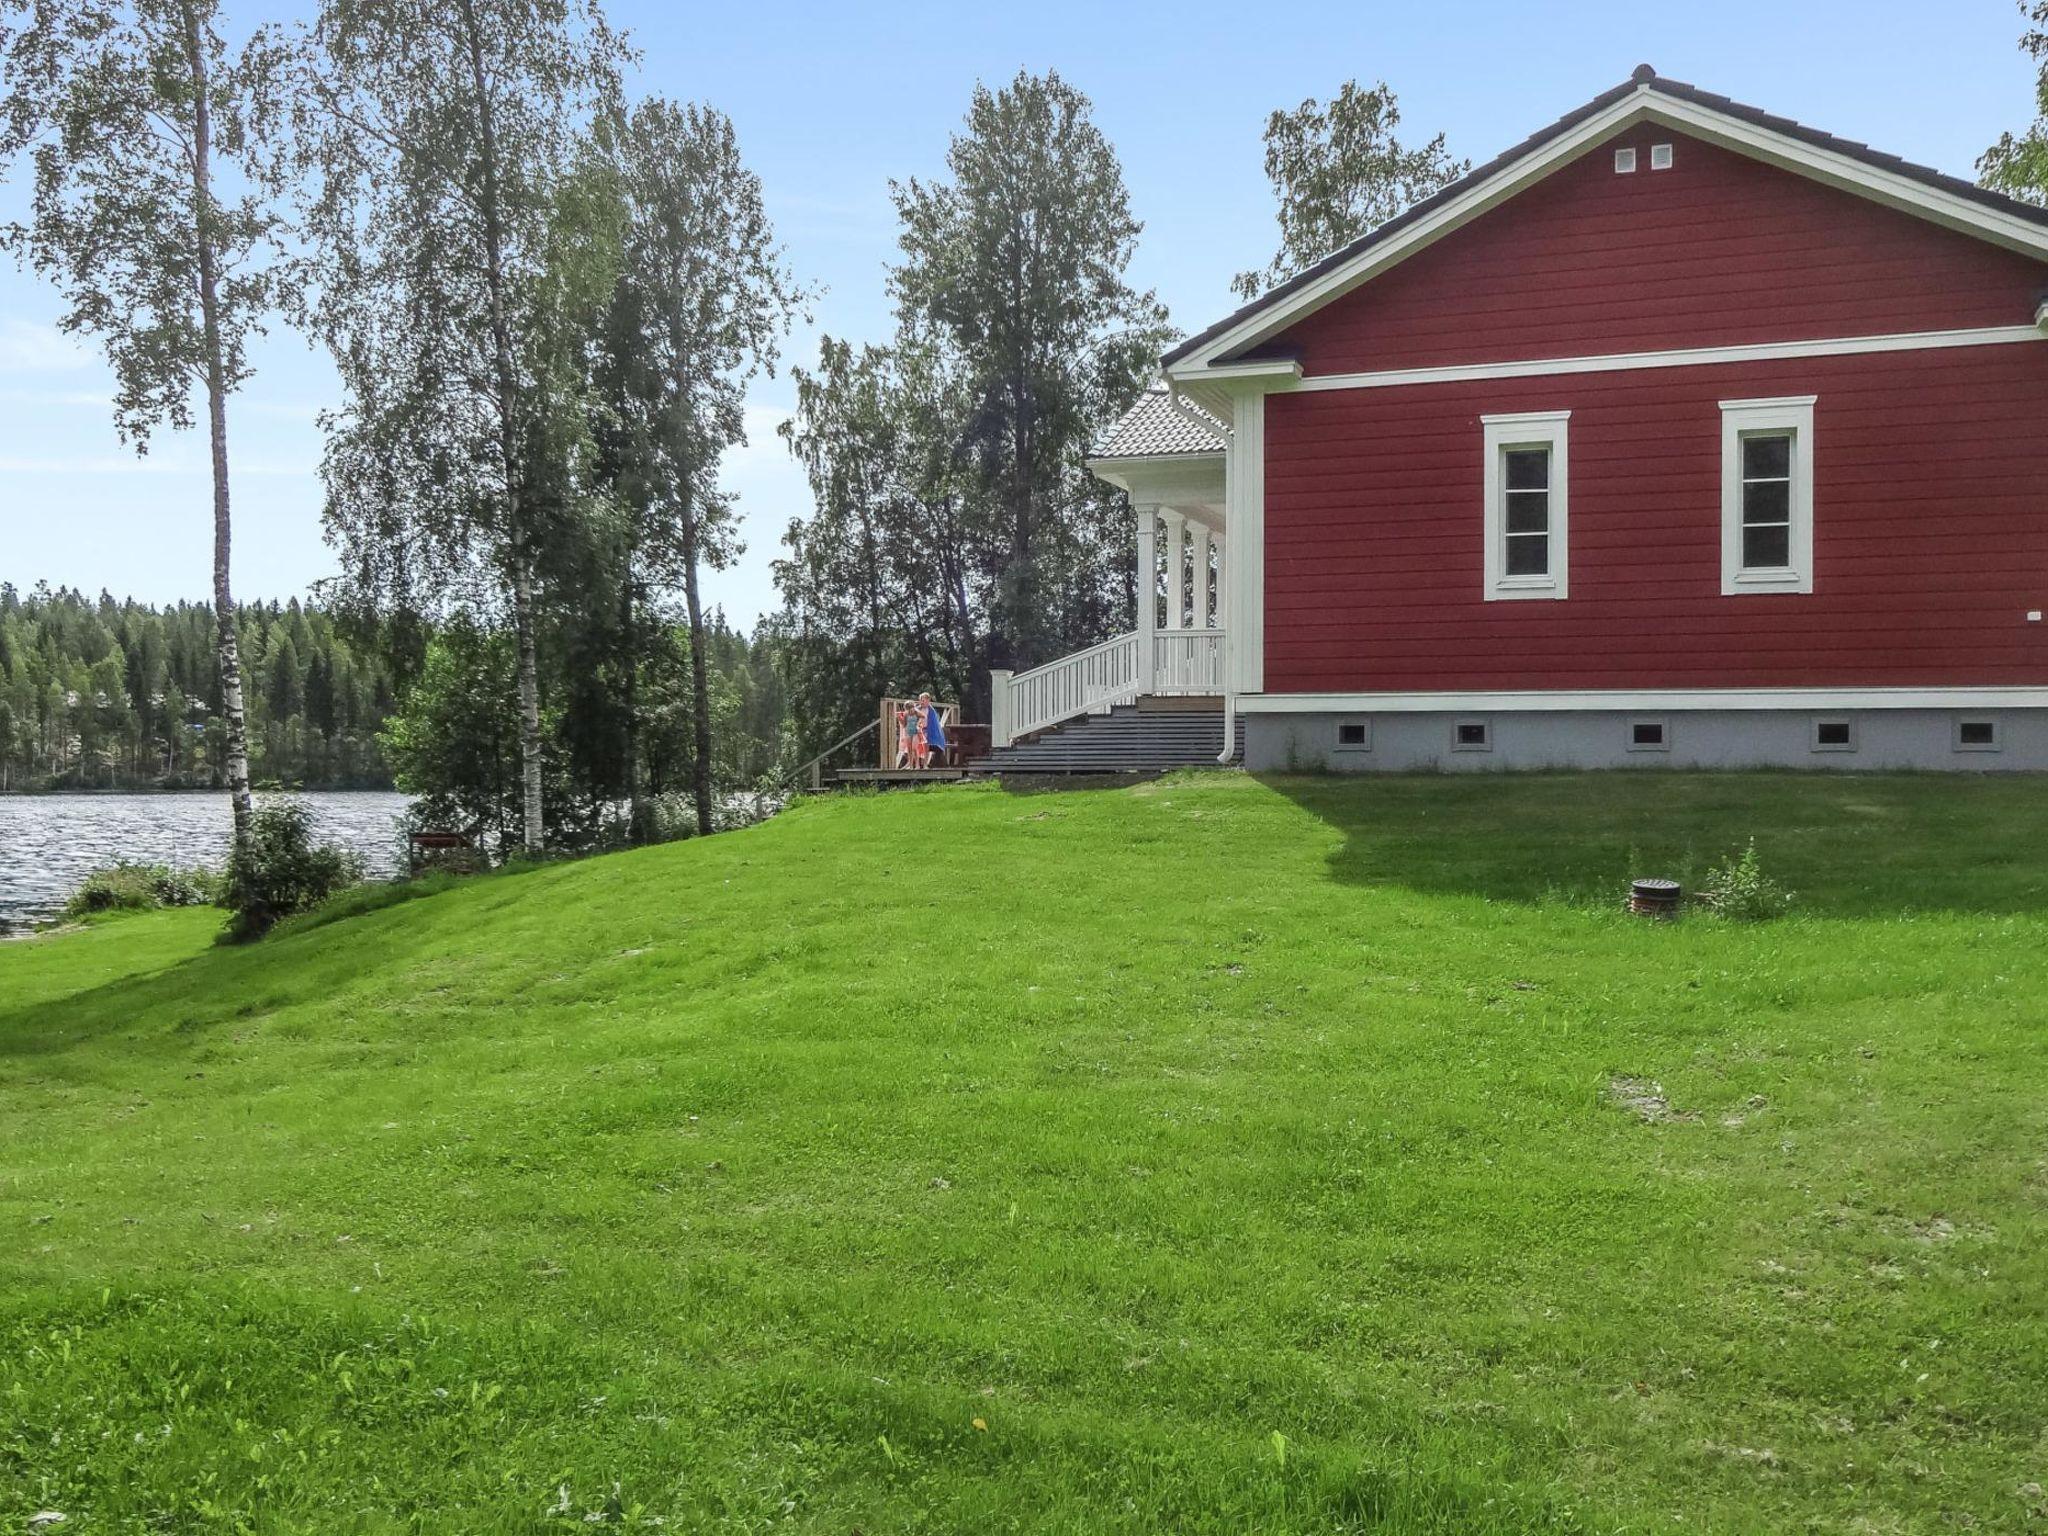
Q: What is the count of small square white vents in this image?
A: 2